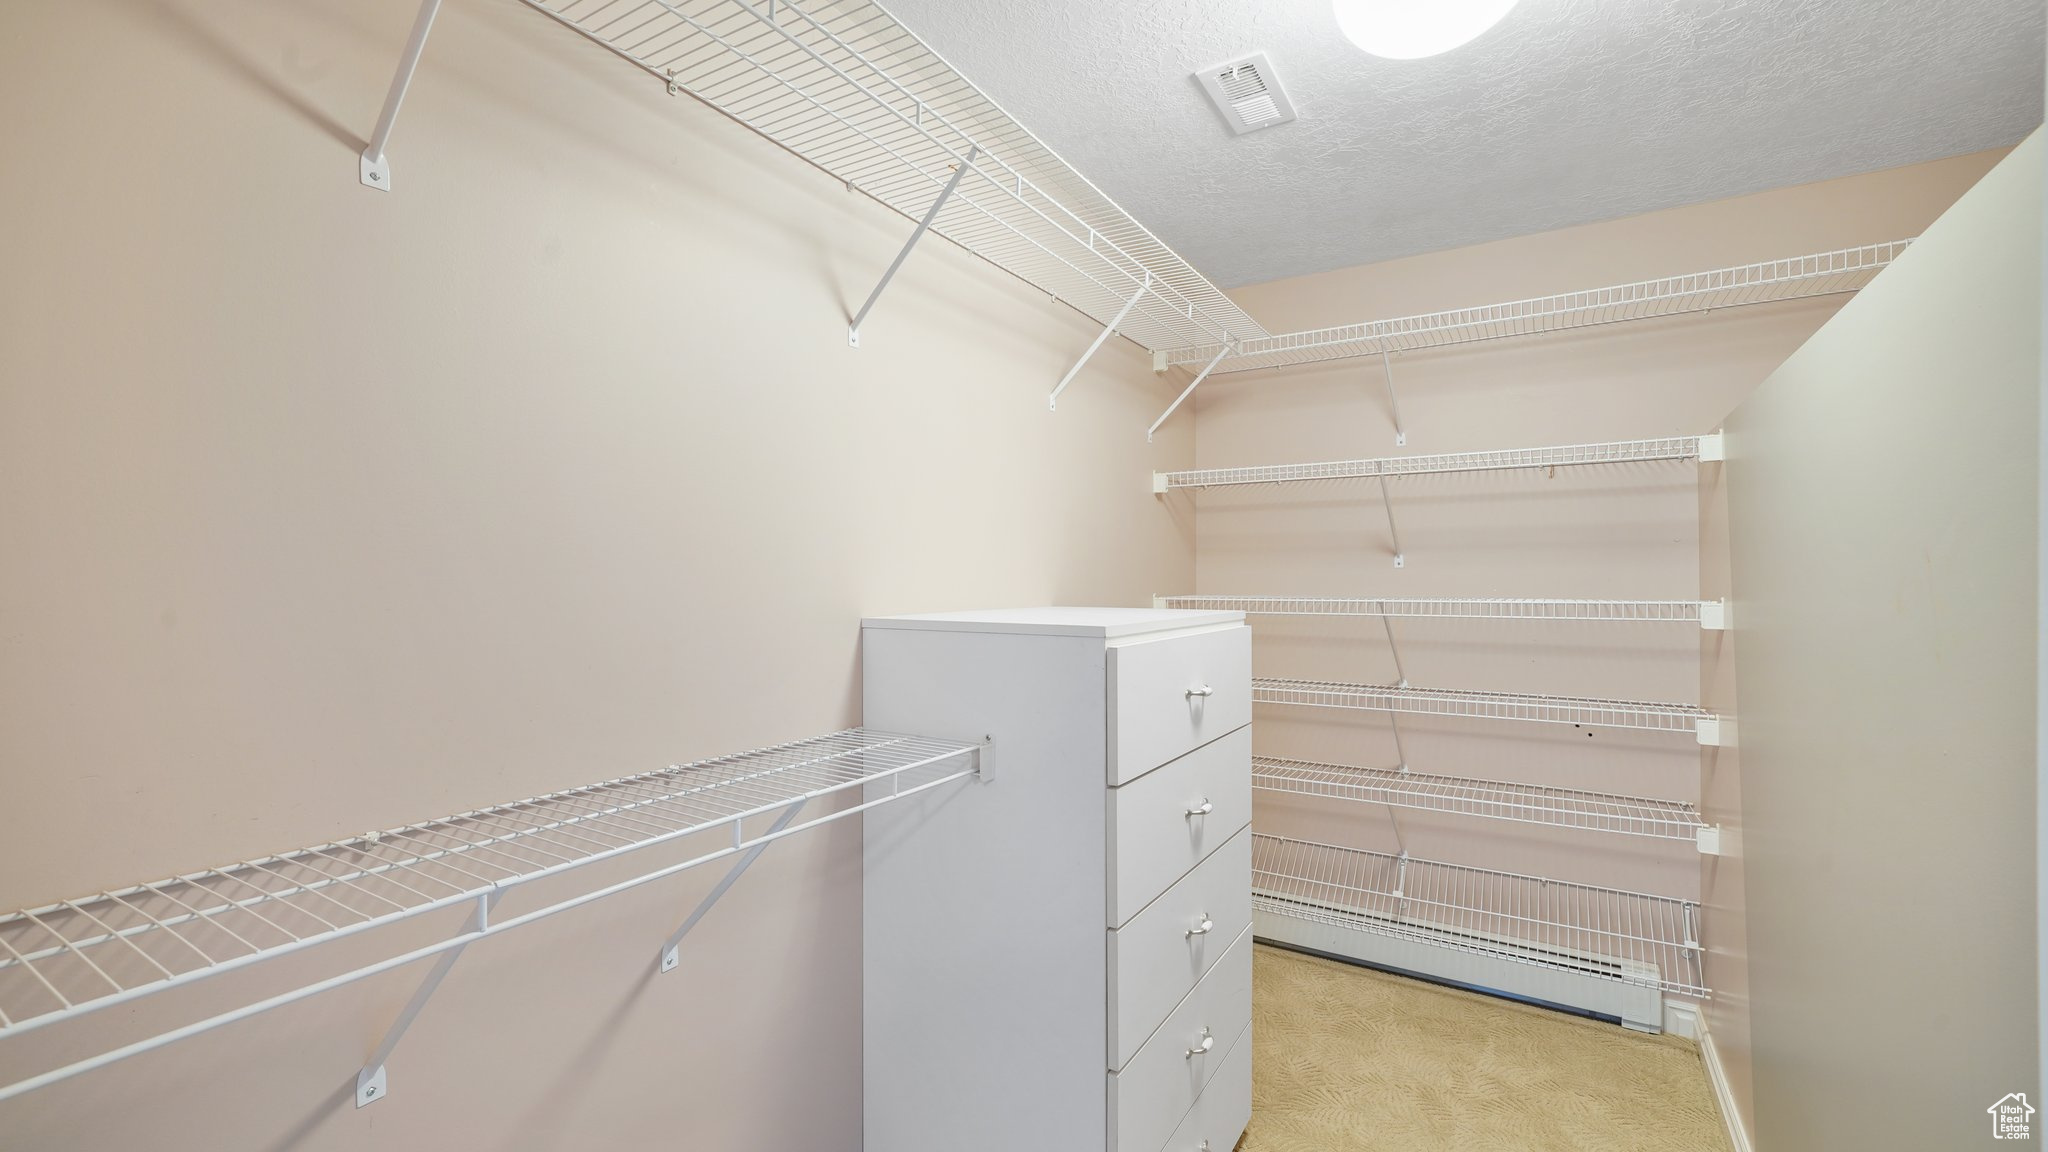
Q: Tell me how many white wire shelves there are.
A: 8